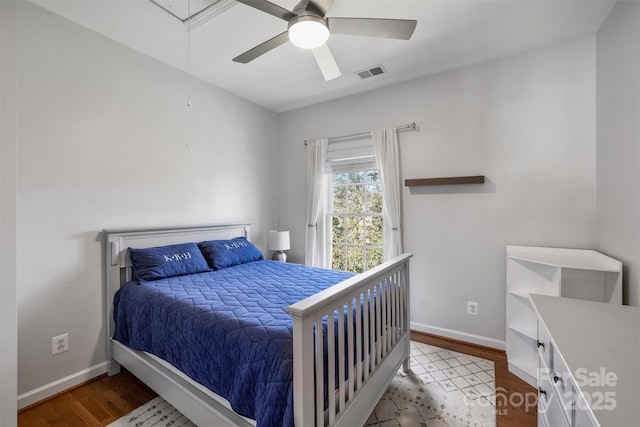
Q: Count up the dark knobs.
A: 3